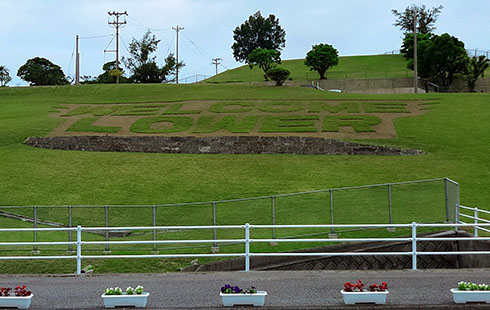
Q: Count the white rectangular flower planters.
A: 5